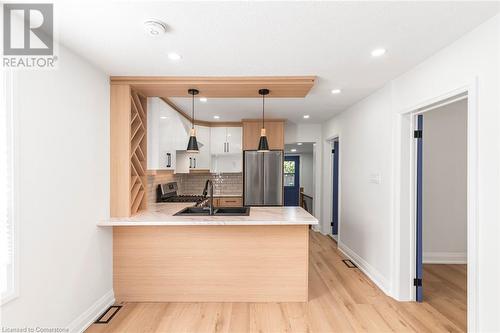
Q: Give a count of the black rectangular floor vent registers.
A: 2